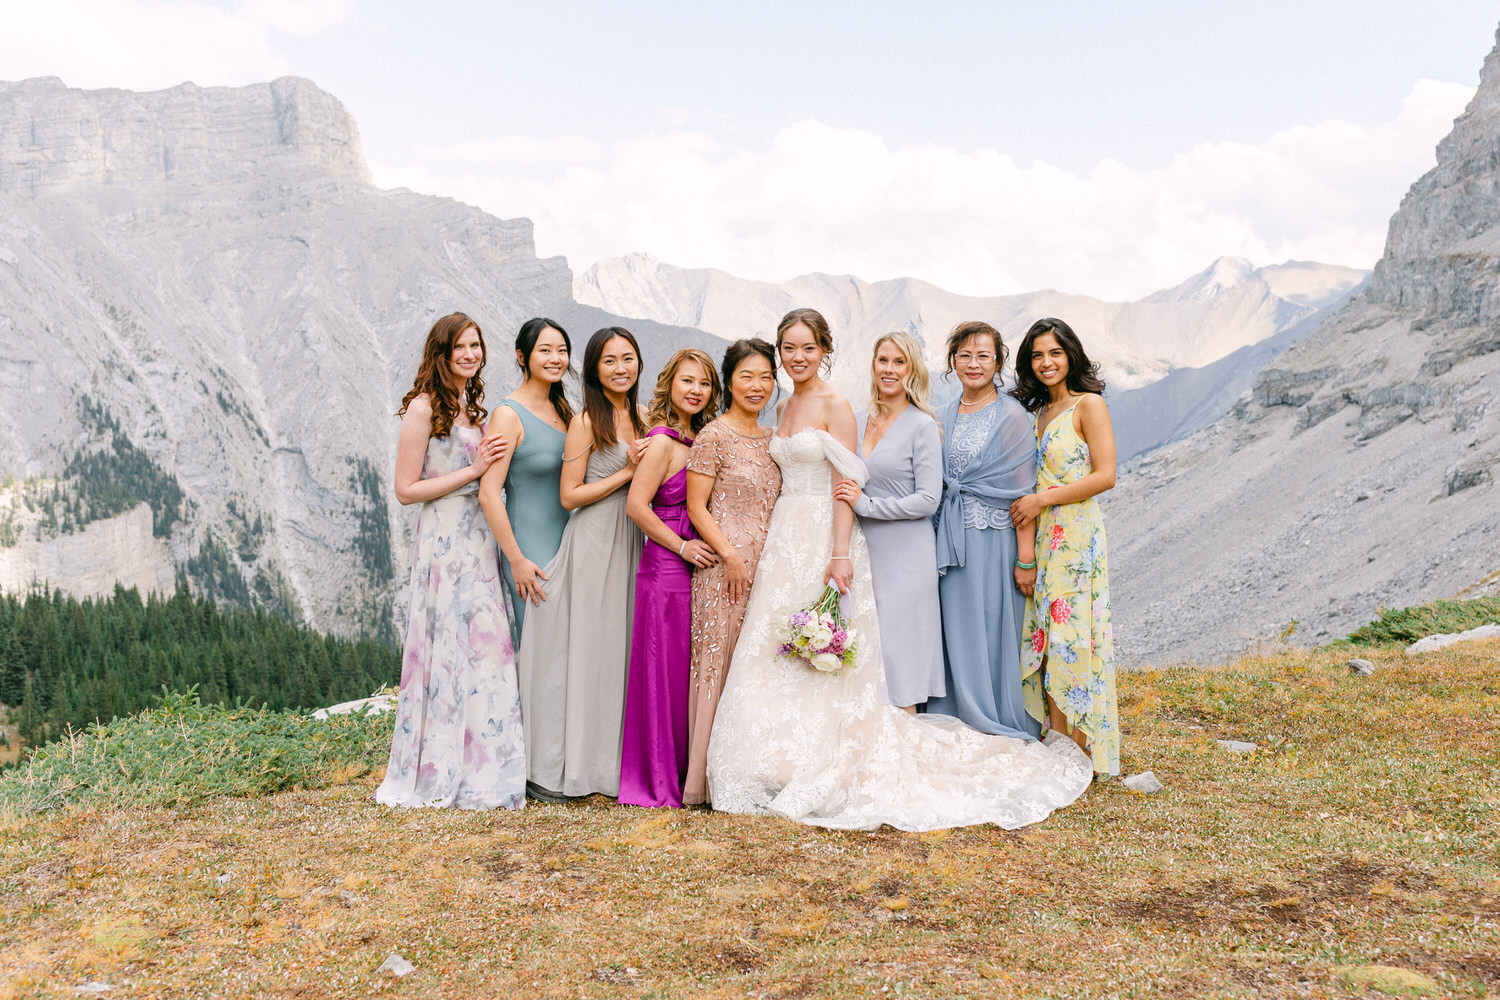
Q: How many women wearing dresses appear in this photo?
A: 9